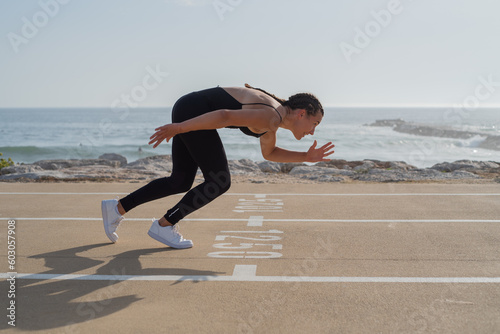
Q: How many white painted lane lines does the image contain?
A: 3